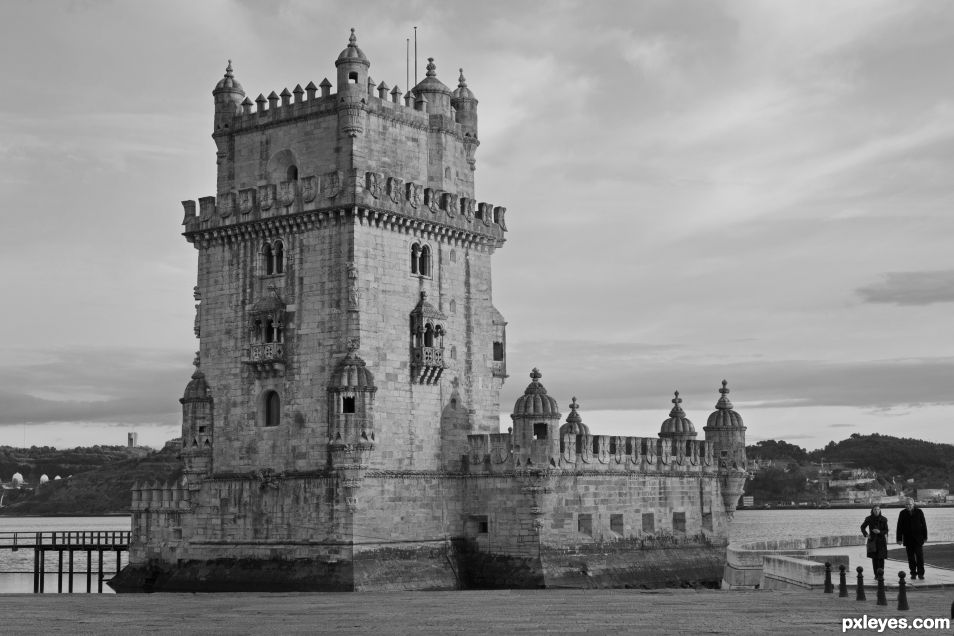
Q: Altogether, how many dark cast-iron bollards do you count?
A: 5